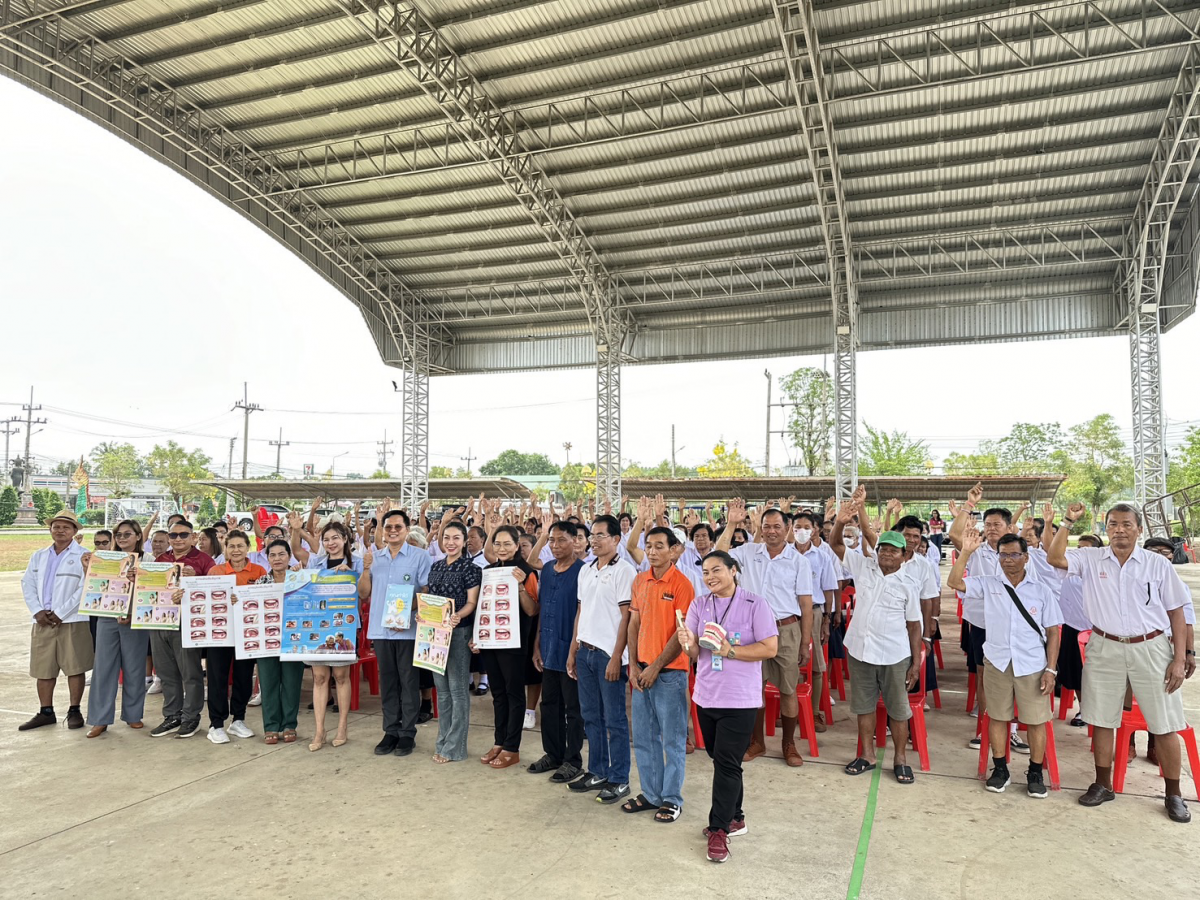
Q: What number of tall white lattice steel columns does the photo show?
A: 4